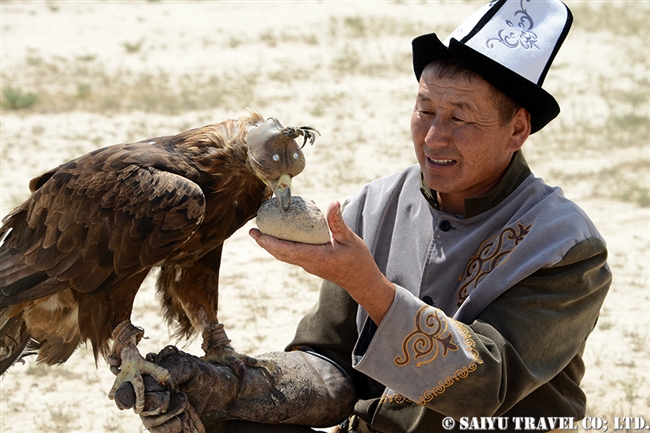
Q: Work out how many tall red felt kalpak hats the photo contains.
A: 0